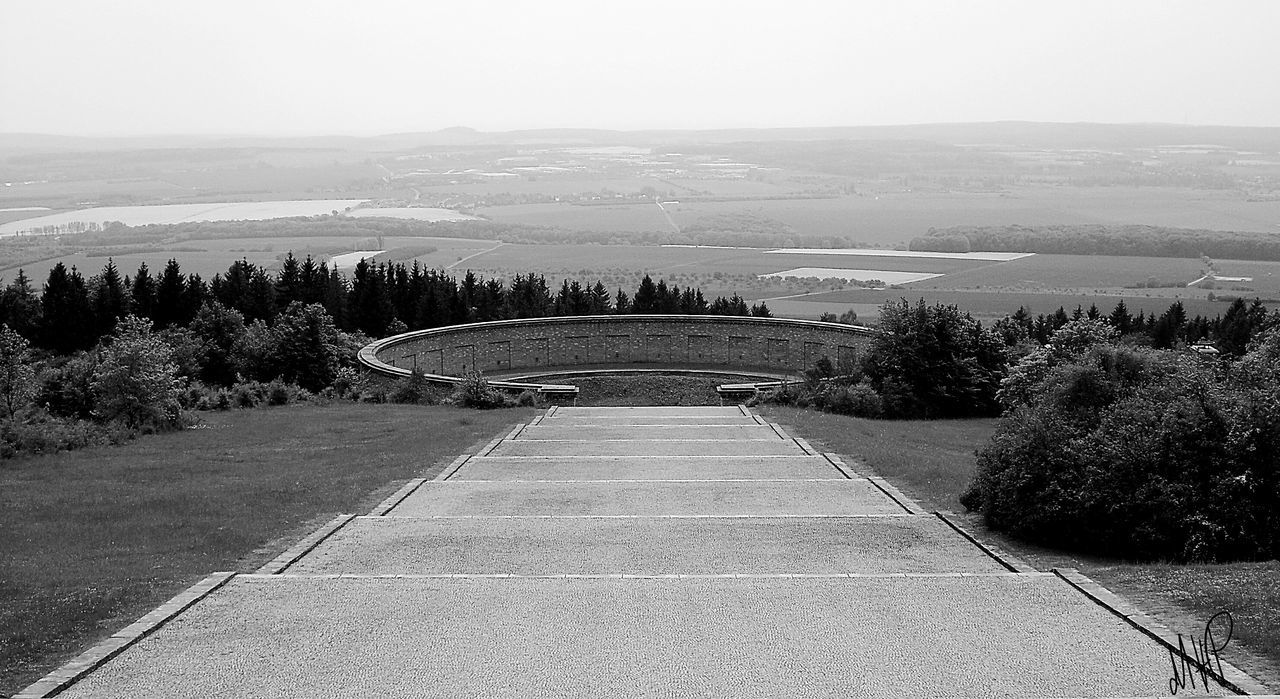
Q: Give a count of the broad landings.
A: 8